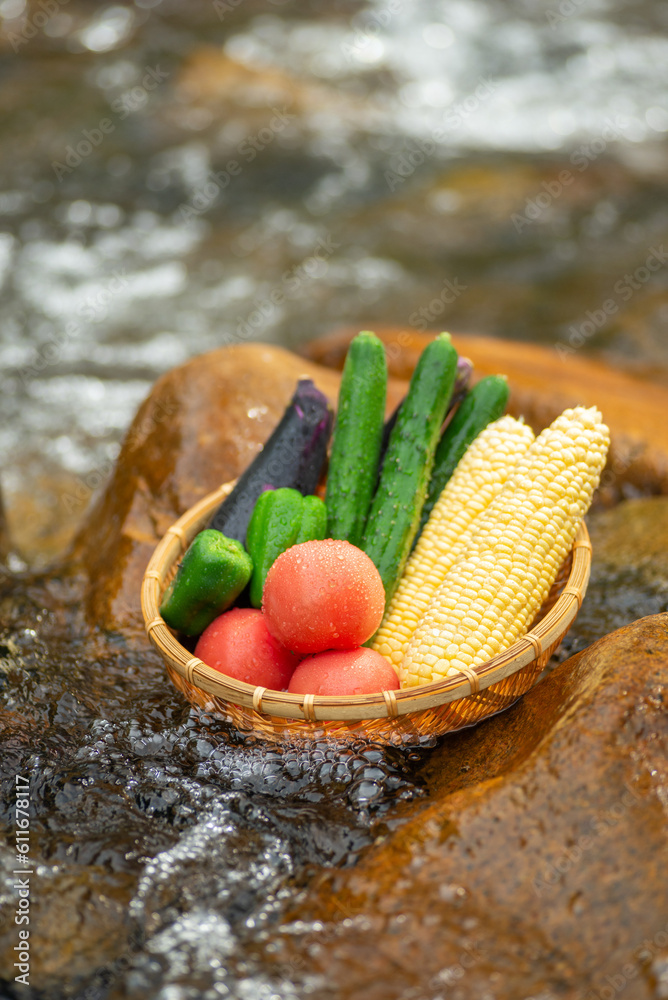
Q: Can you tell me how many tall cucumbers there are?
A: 3